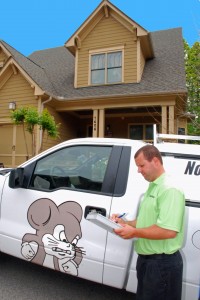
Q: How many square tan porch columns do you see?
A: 4